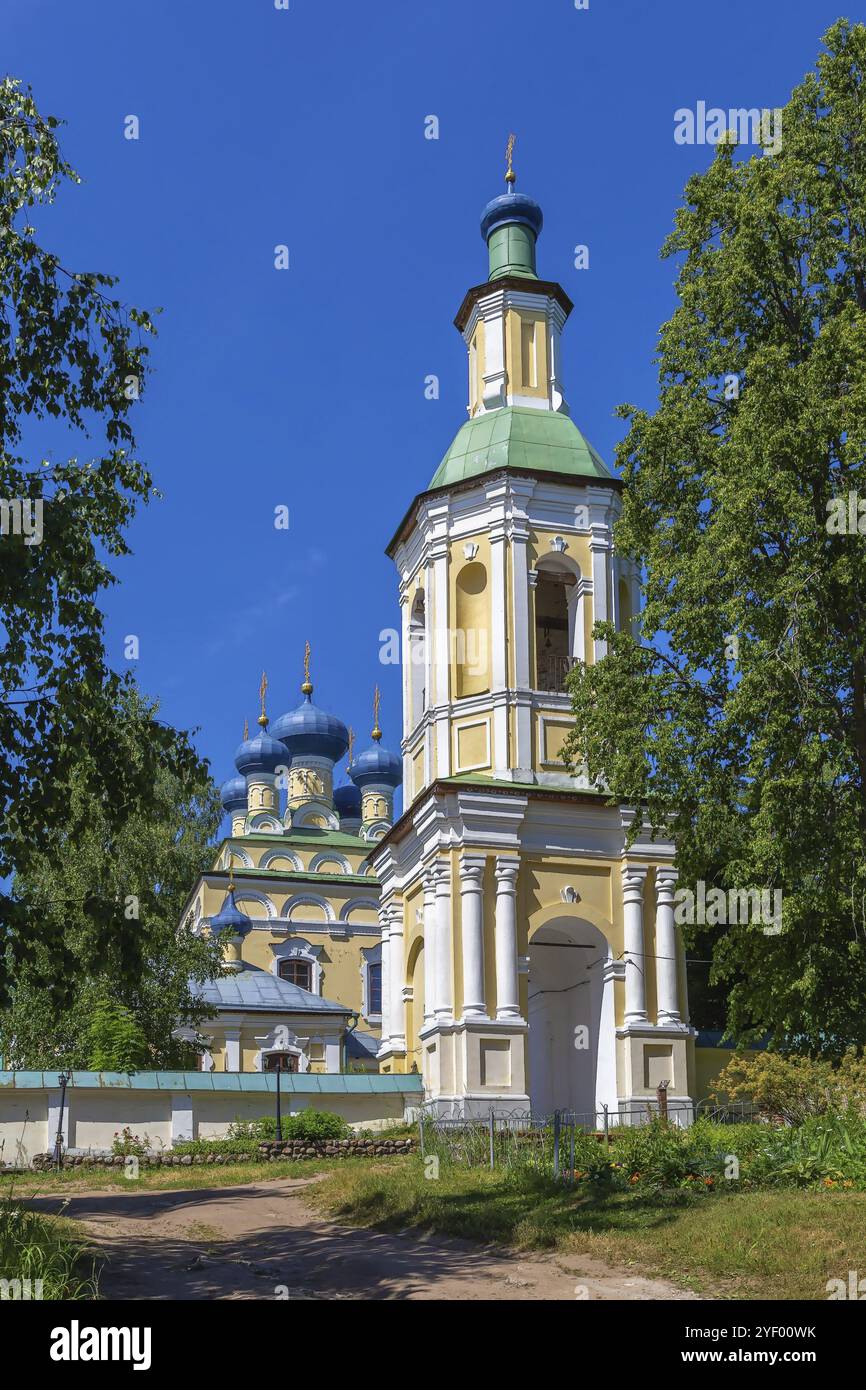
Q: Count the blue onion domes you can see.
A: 7